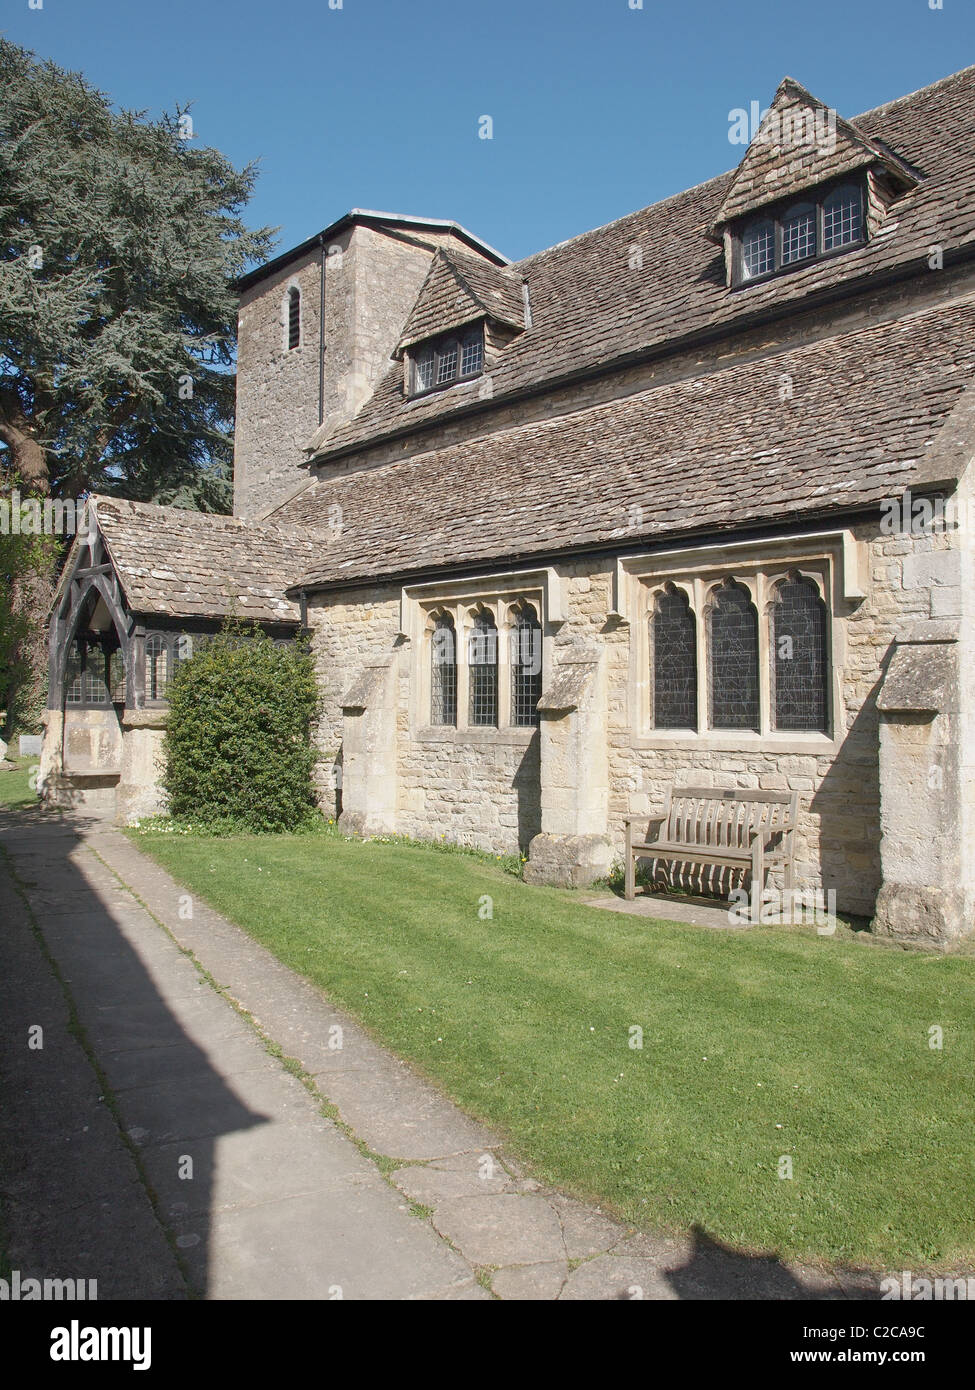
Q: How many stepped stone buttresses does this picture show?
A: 3